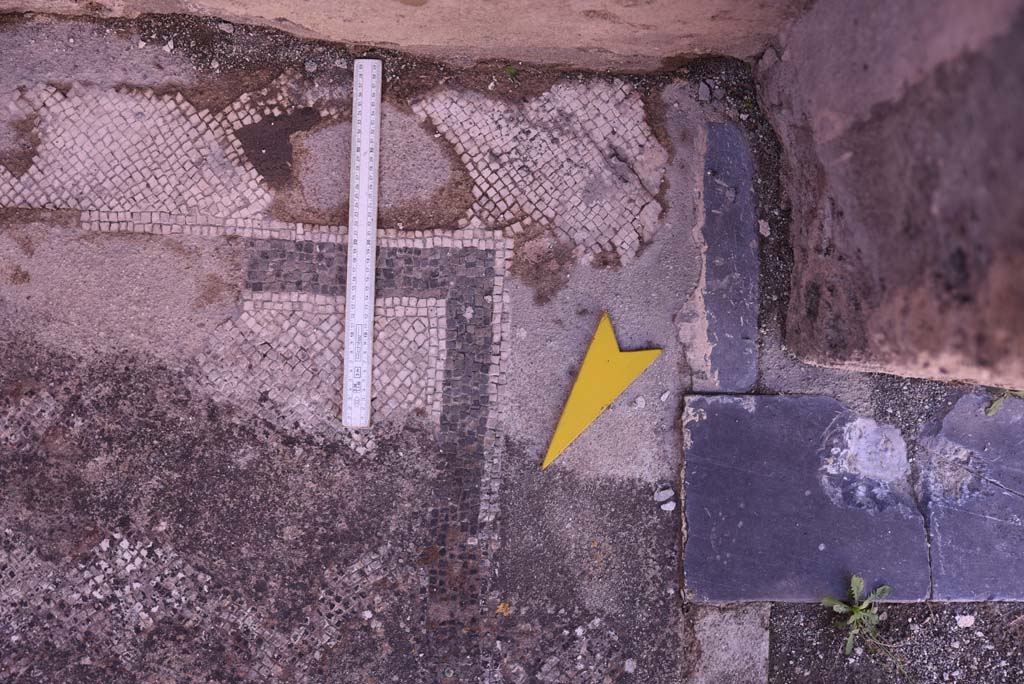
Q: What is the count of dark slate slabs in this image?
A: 3